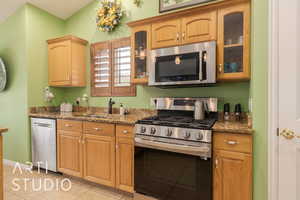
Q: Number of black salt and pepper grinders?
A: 2